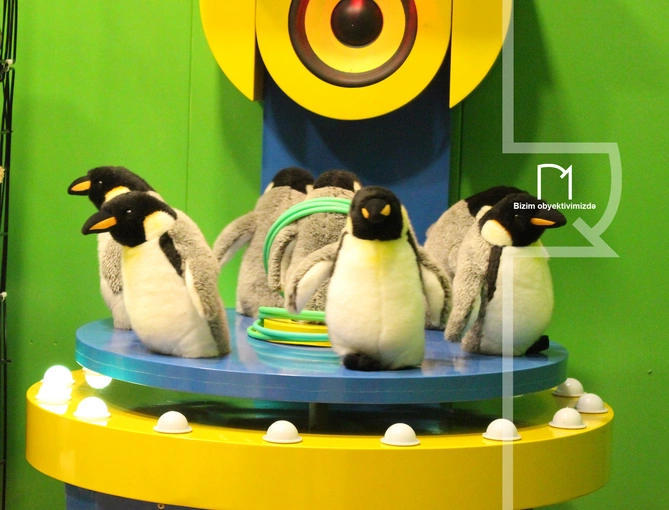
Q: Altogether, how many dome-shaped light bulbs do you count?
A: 11